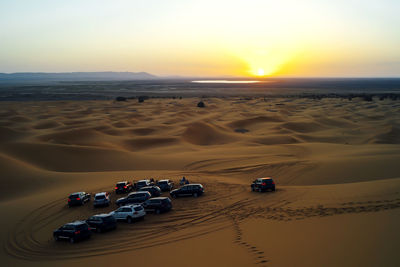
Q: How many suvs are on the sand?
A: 13